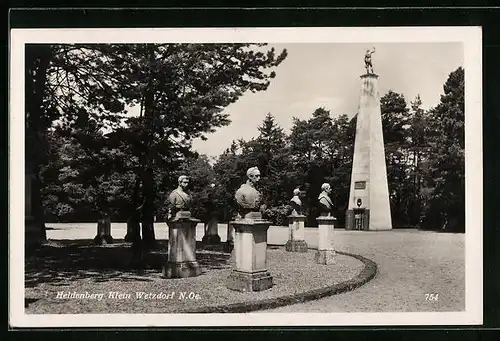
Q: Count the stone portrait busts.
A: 4